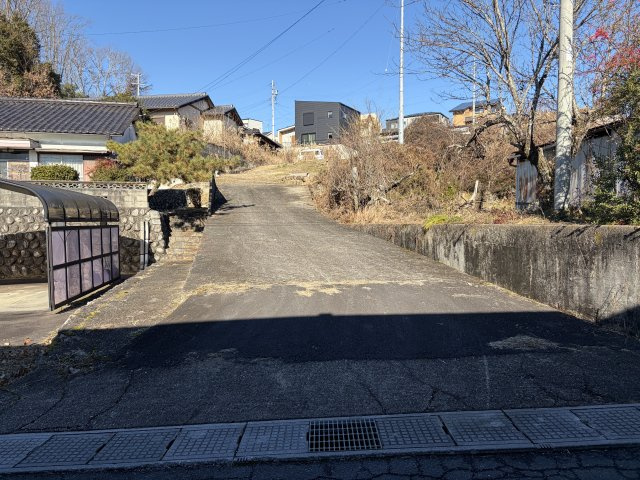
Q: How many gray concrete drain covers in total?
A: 9